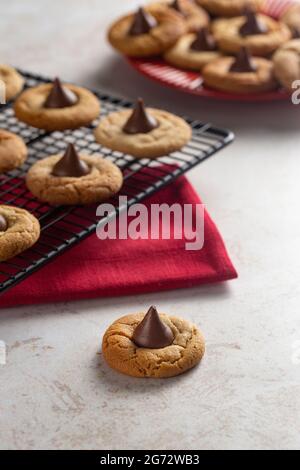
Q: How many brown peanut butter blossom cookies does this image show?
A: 15